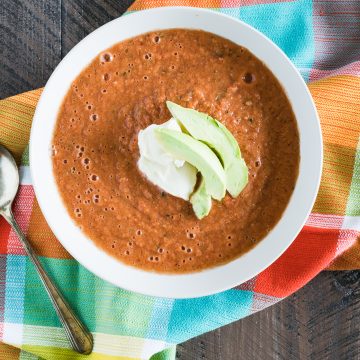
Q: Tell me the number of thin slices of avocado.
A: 3